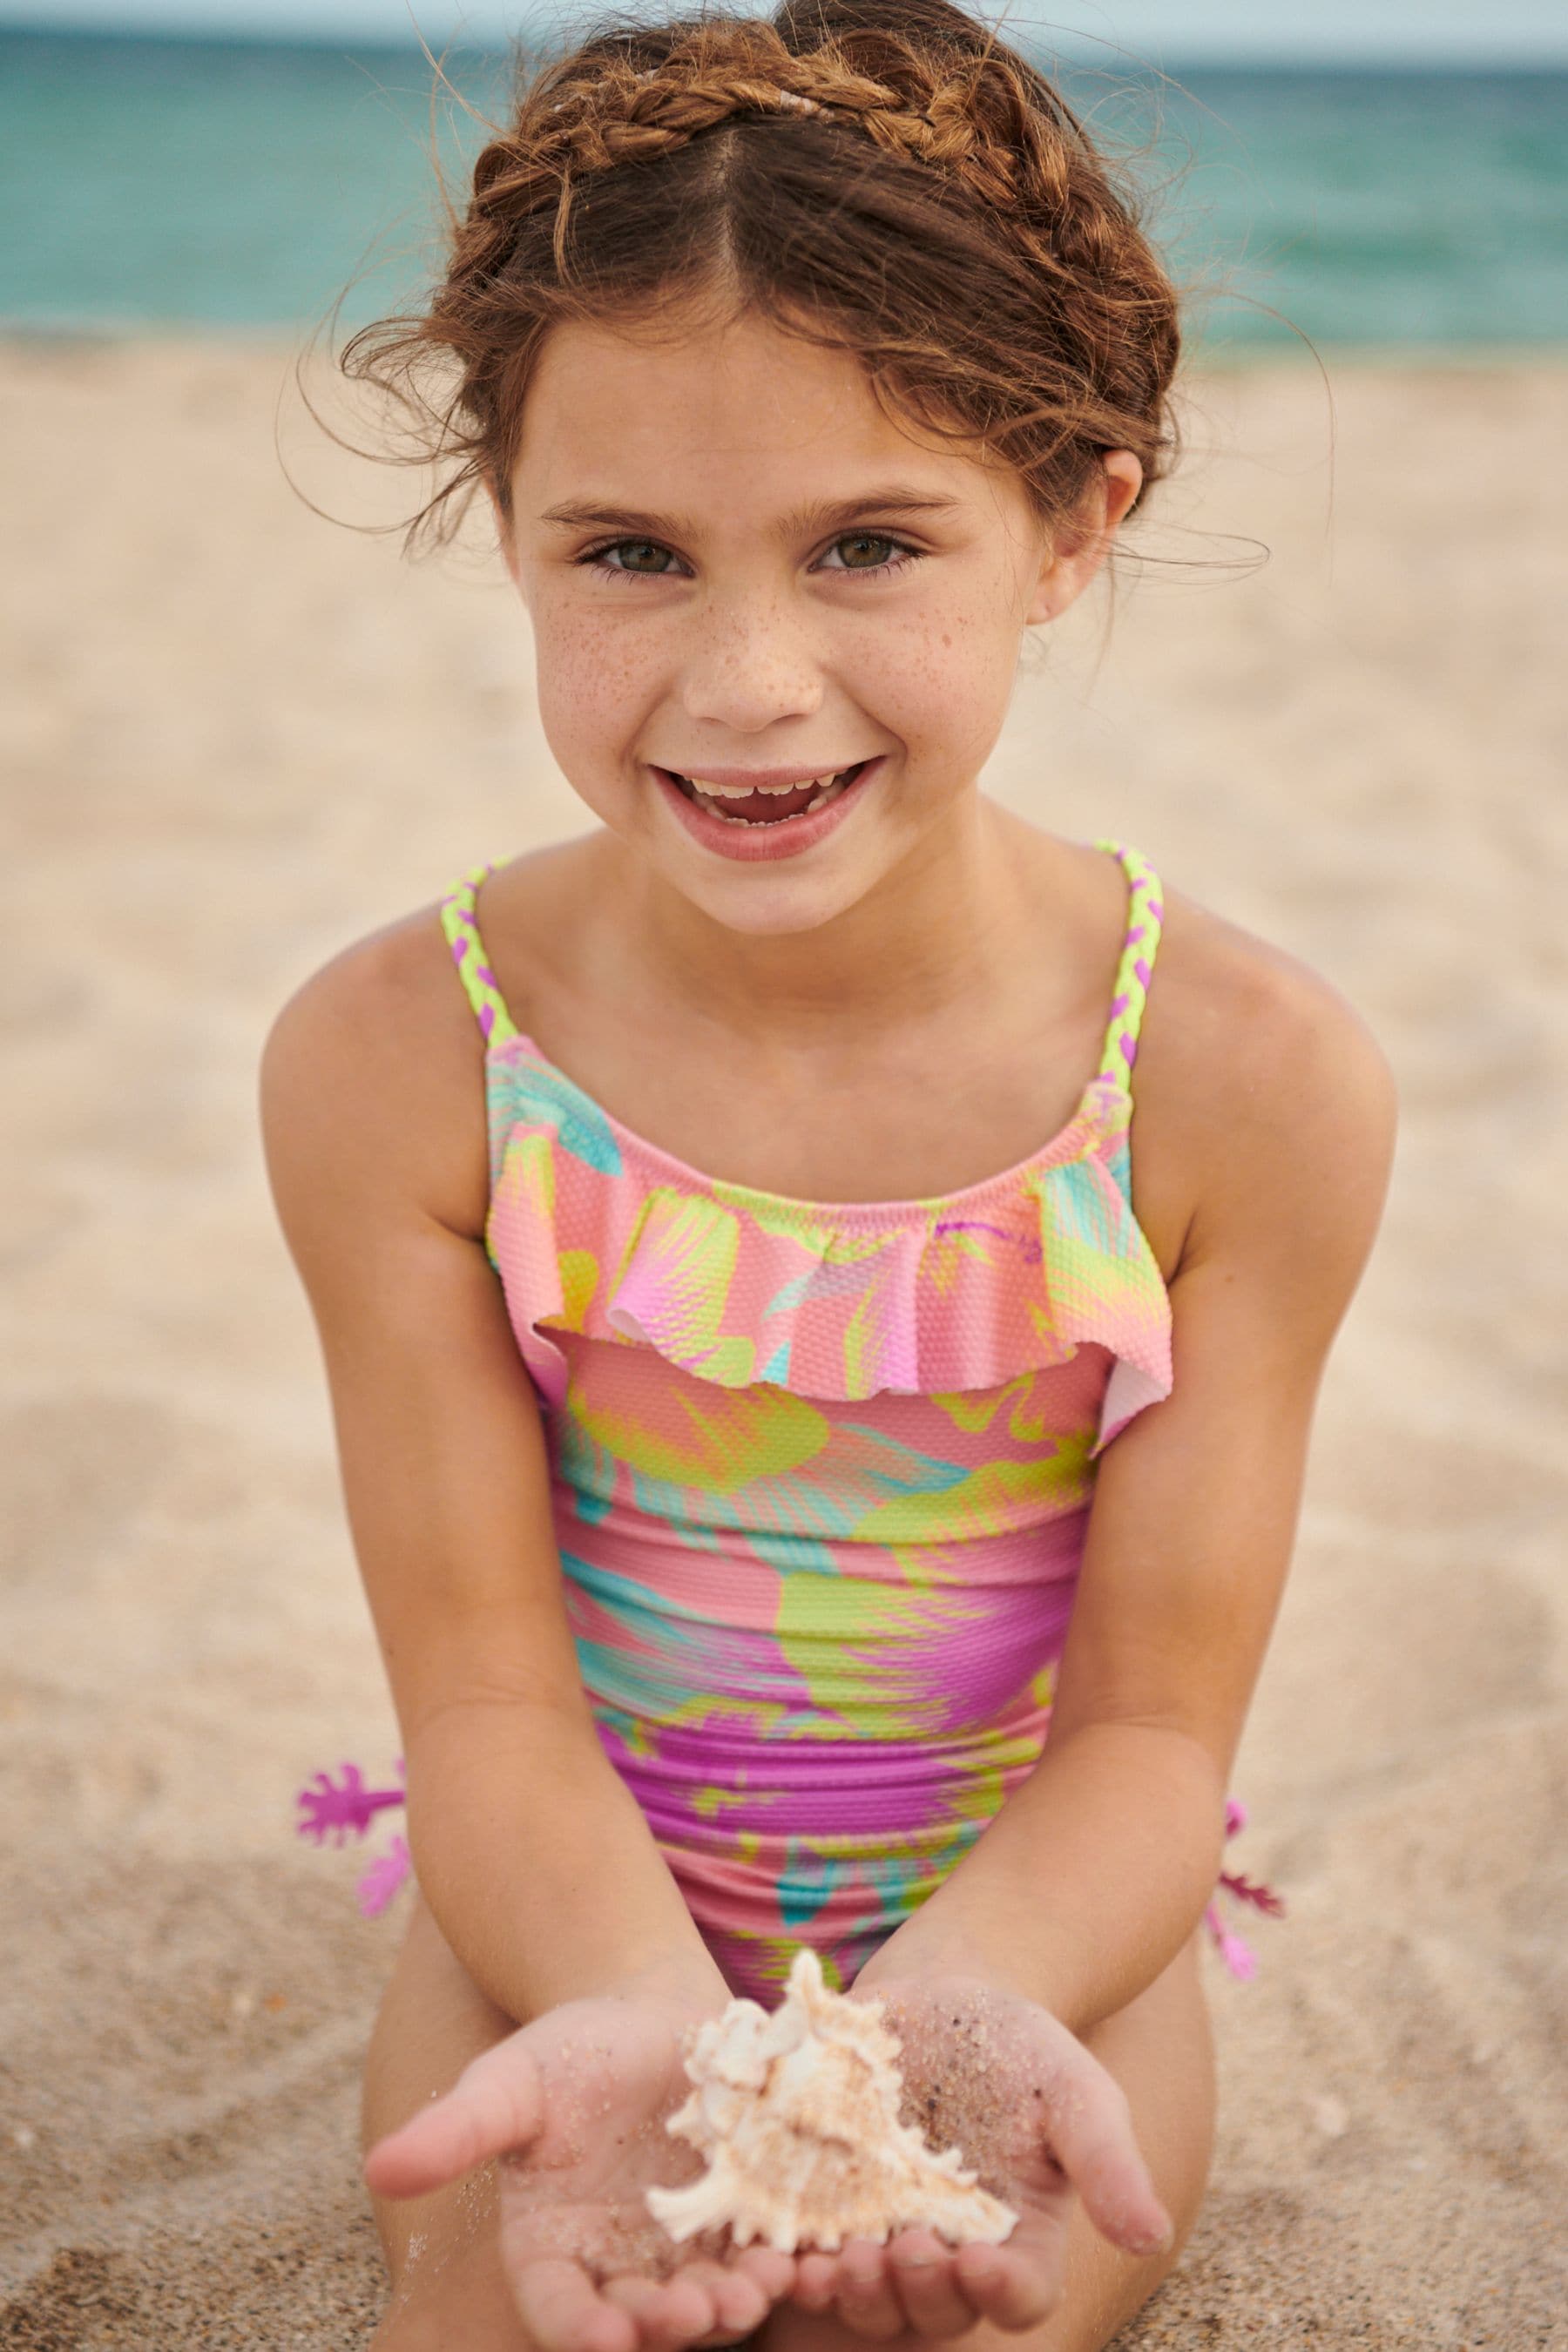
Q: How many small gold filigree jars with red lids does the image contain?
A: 0